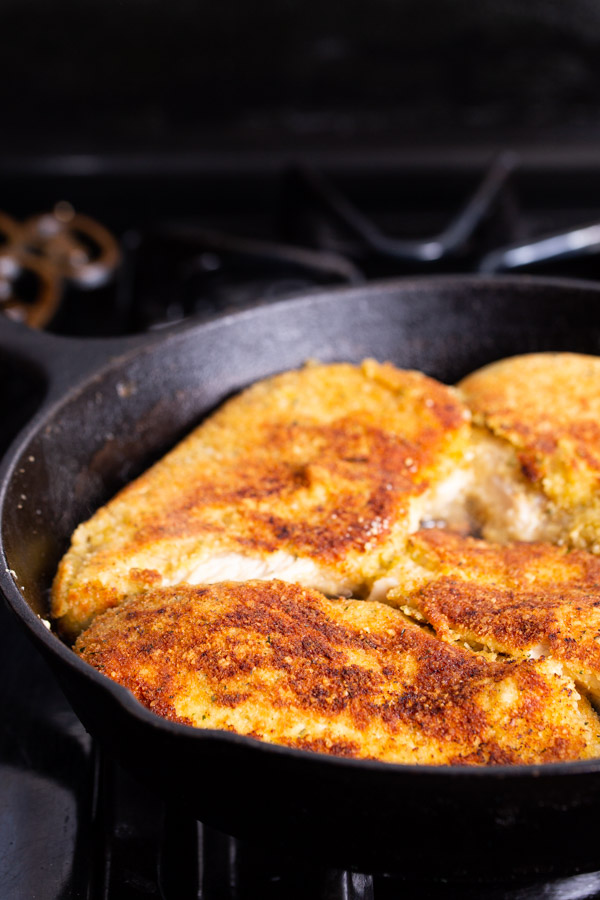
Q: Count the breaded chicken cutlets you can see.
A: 4